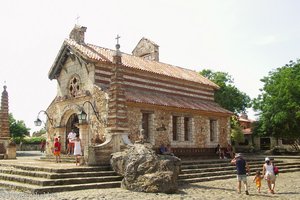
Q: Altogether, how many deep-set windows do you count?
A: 4